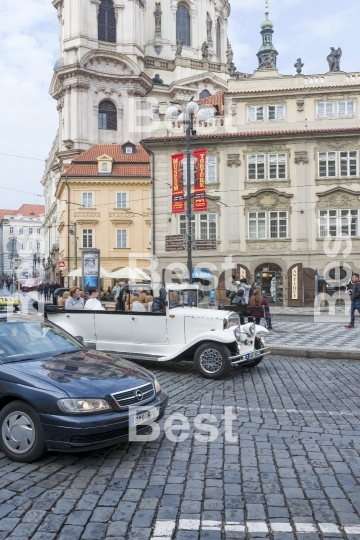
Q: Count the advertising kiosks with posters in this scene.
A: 1